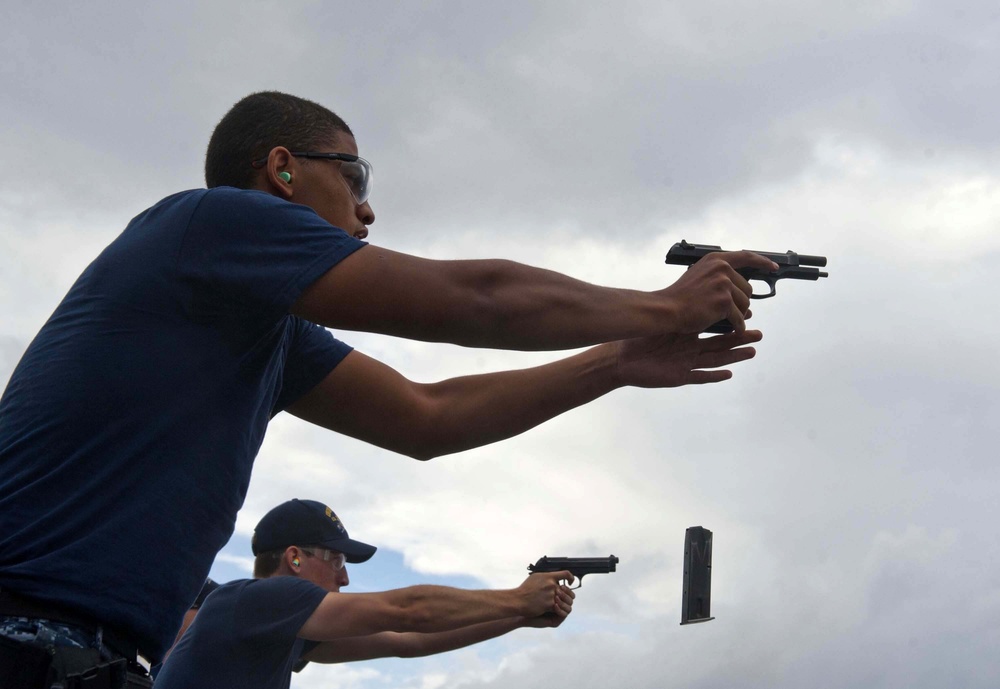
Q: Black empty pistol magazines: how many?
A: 1